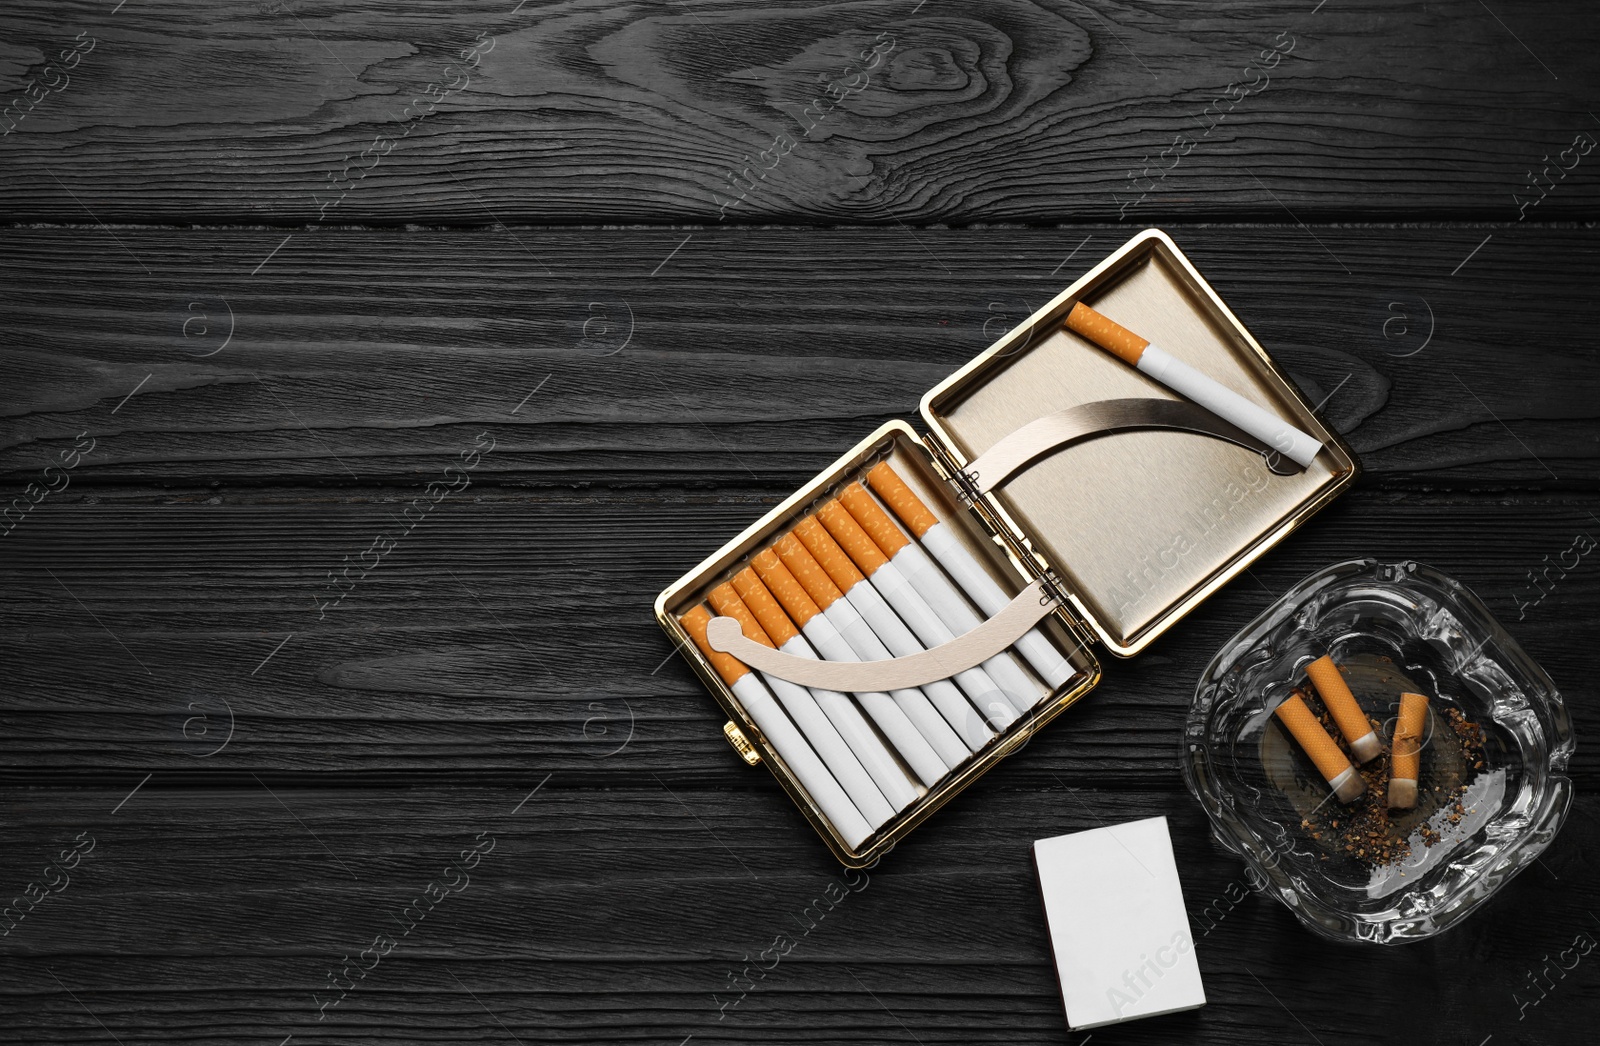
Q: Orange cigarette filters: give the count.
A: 13